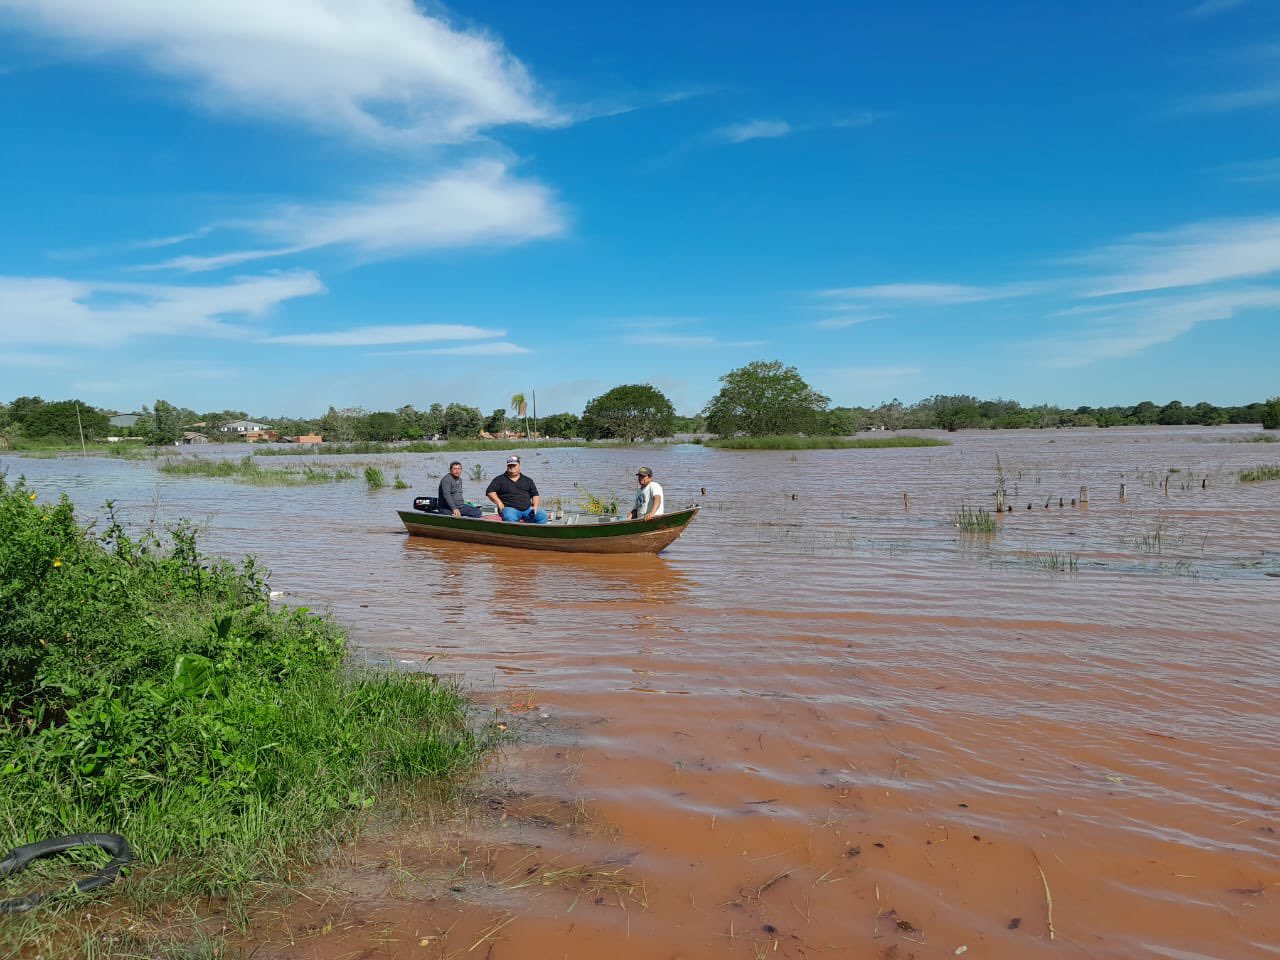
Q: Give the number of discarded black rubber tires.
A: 1